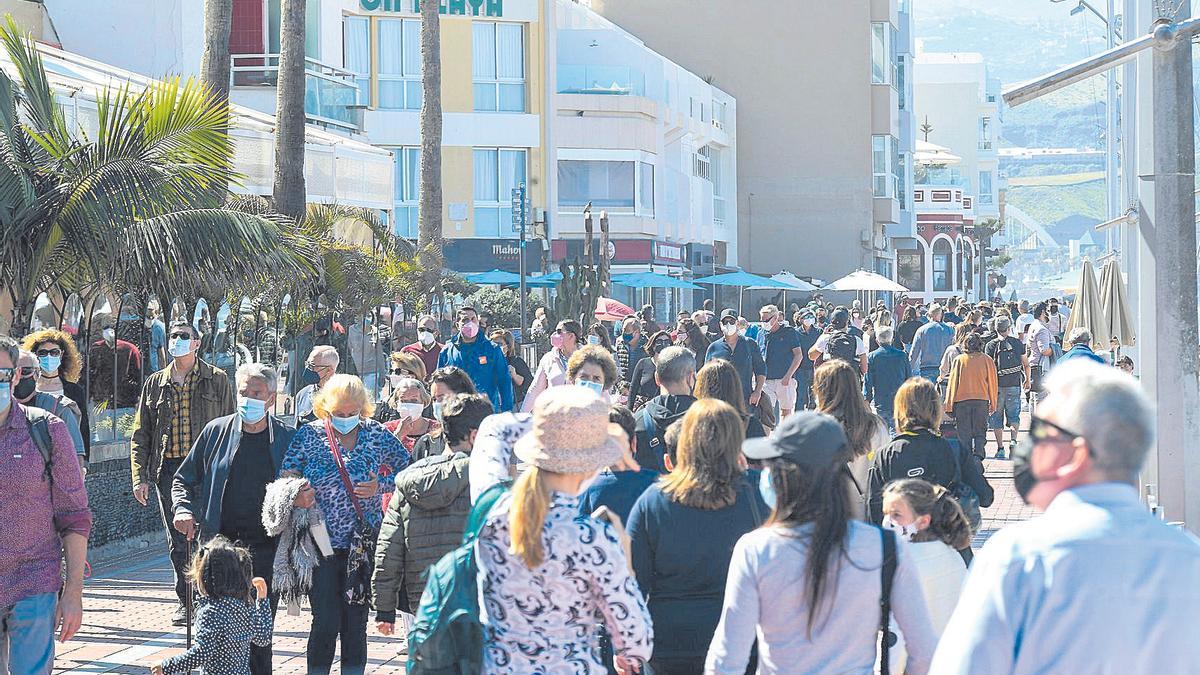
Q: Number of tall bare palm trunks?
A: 3